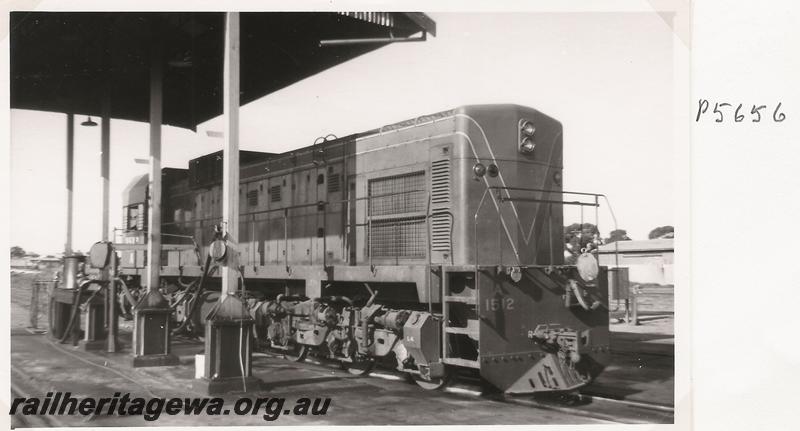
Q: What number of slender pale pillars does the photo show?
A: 4